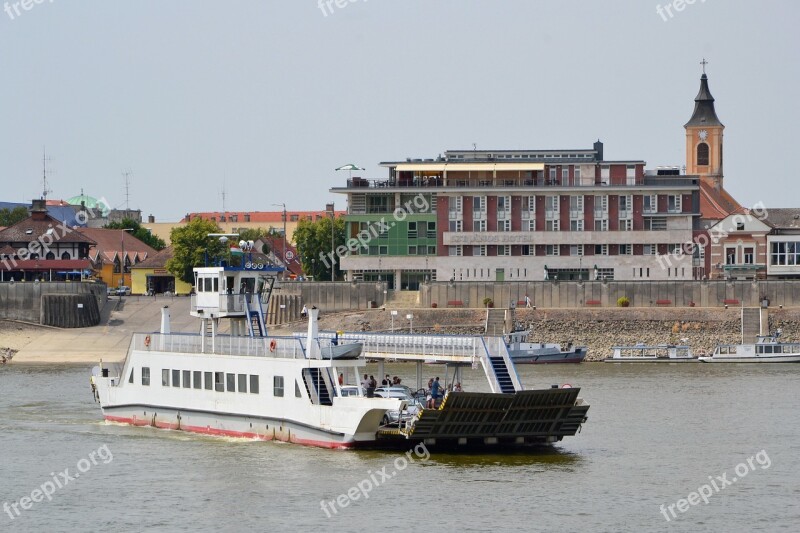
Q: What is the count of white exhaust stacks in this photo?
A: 2